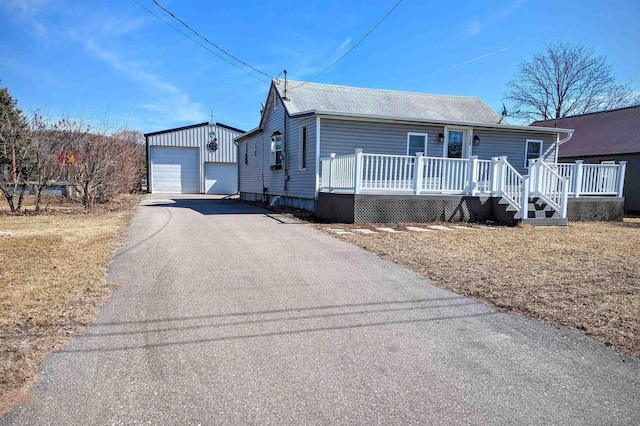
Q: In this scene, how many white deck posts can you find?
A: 12